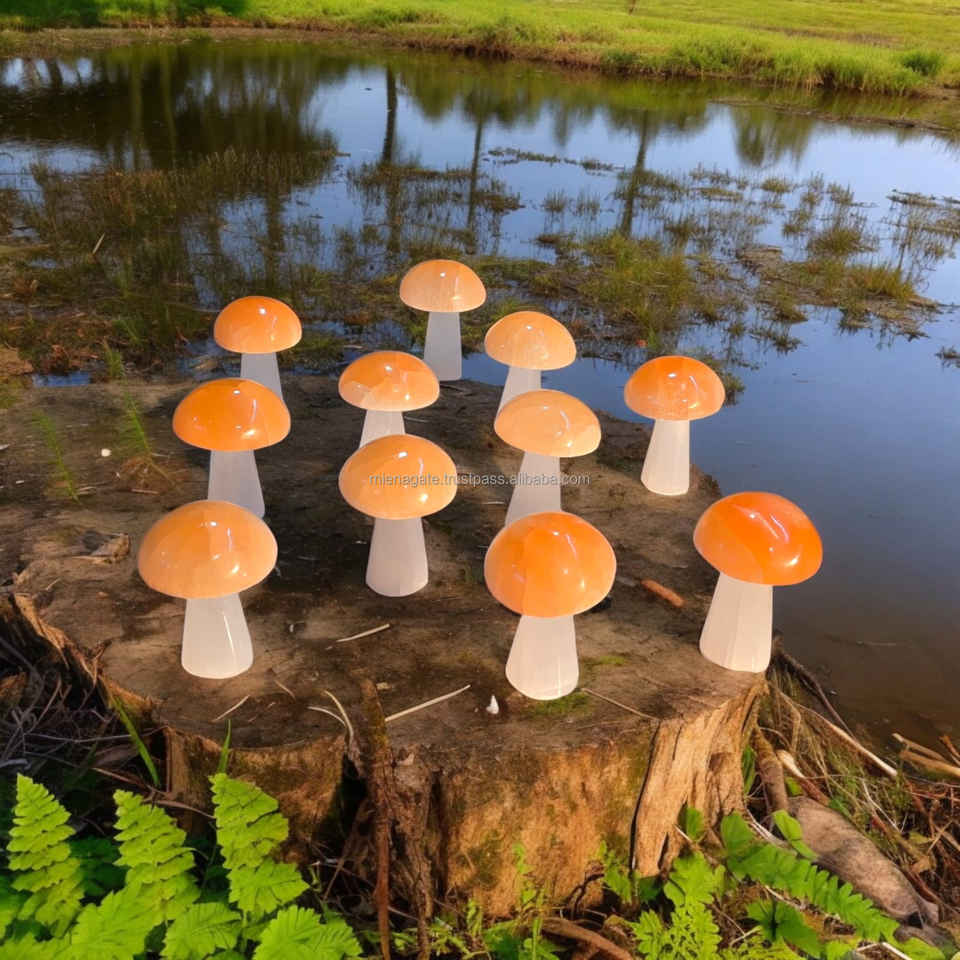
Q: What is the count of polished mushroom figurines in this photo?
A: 11